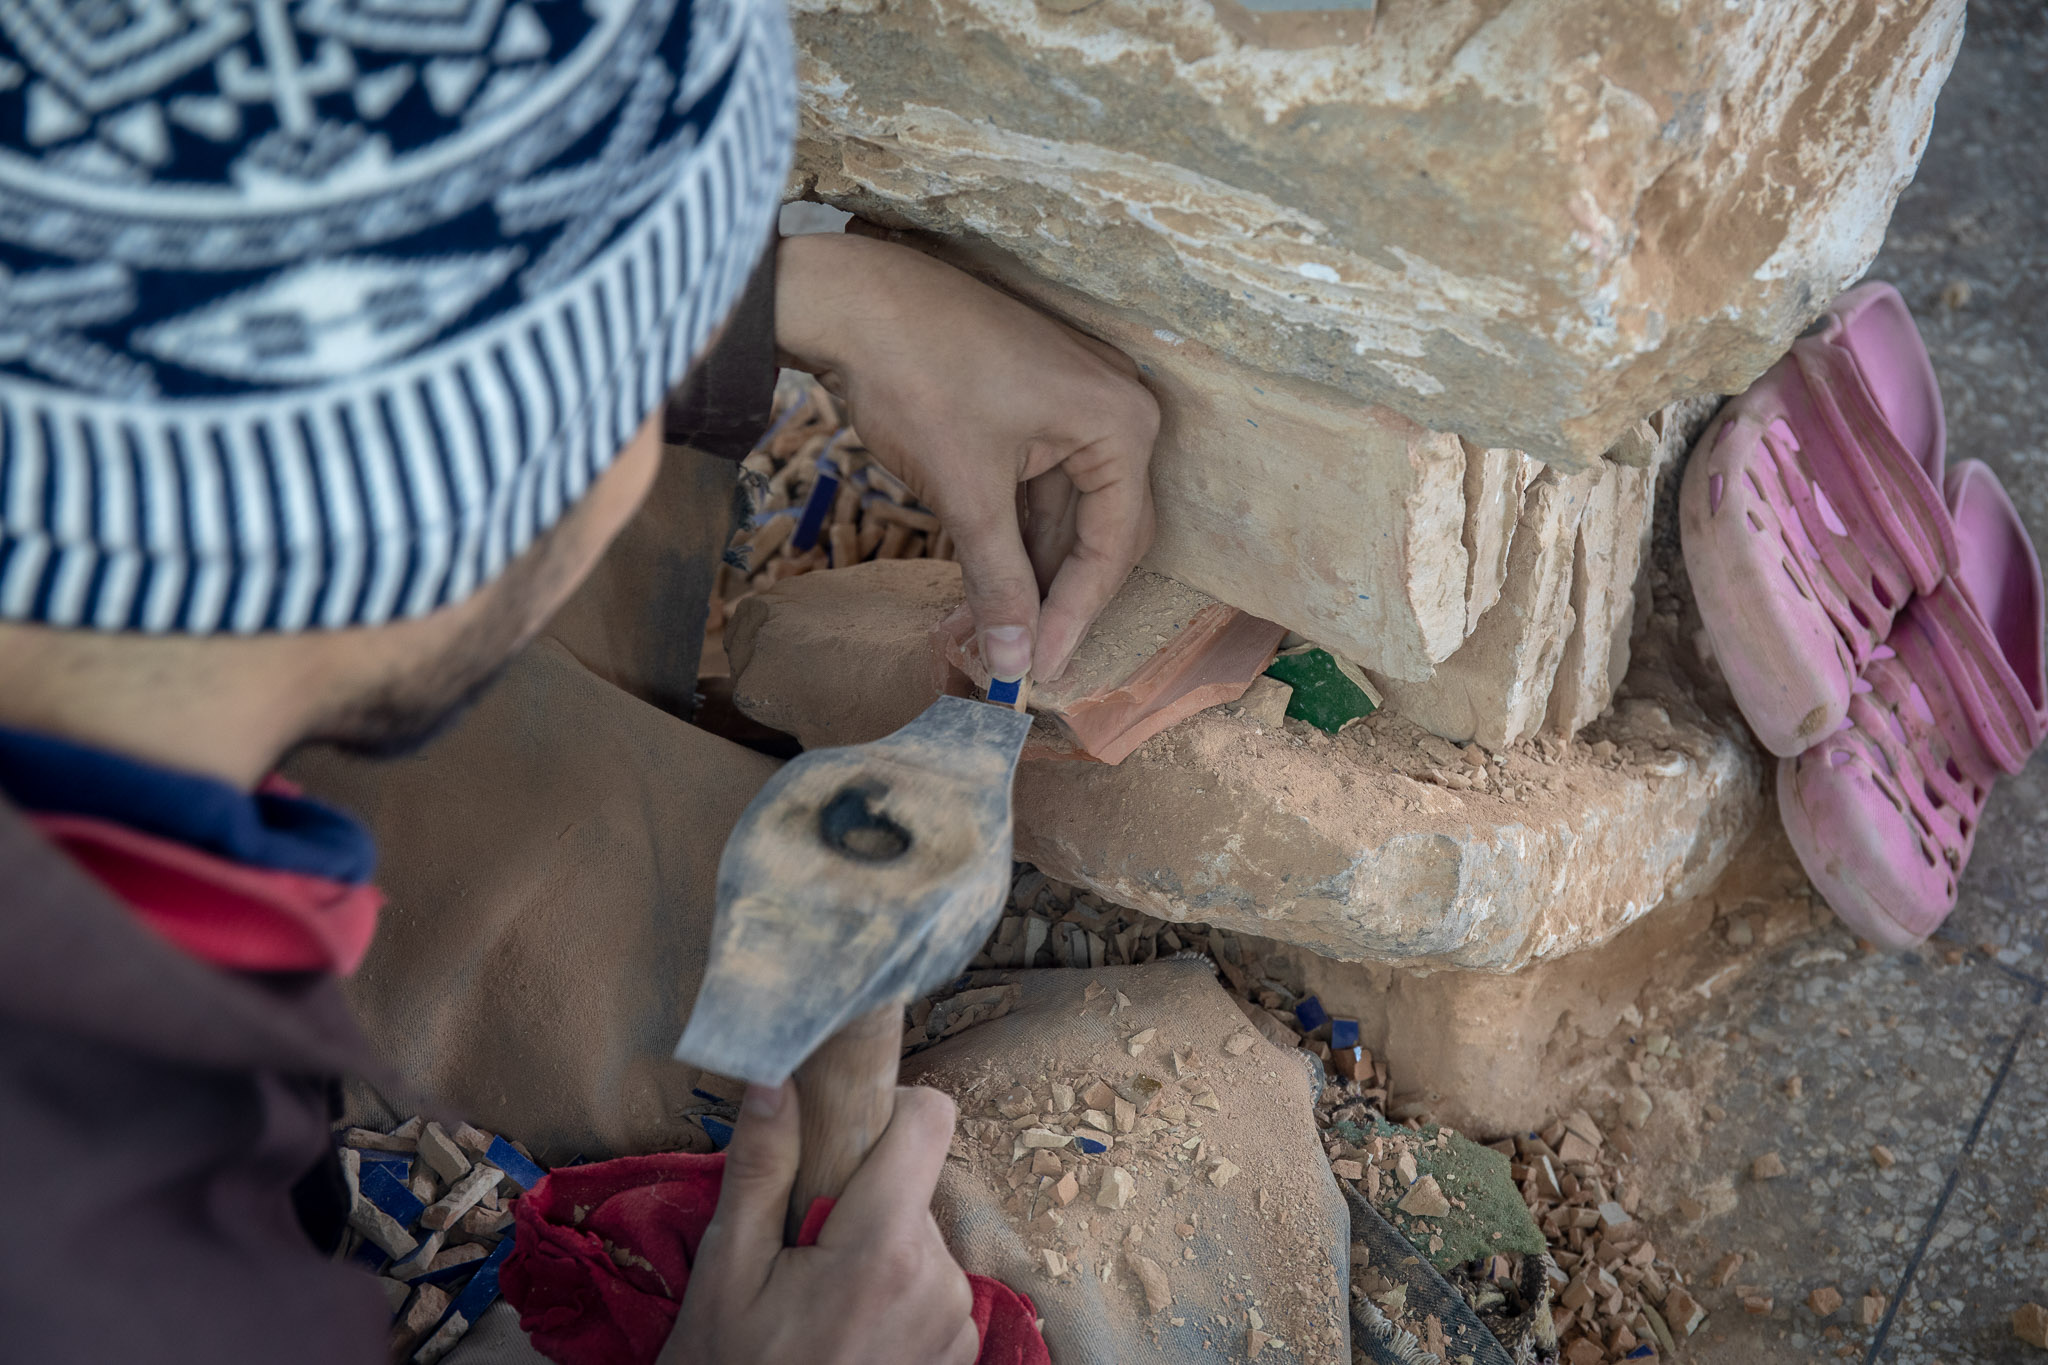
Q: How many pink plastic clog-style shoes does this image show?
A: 2